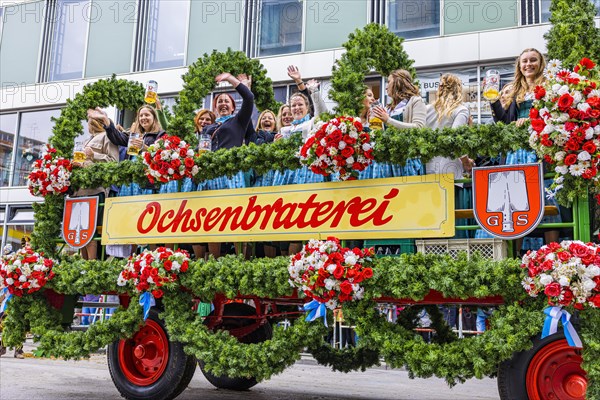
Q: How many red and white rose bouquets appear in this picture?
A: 8